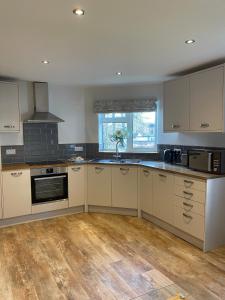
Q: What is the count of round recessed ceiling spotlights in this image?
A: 4